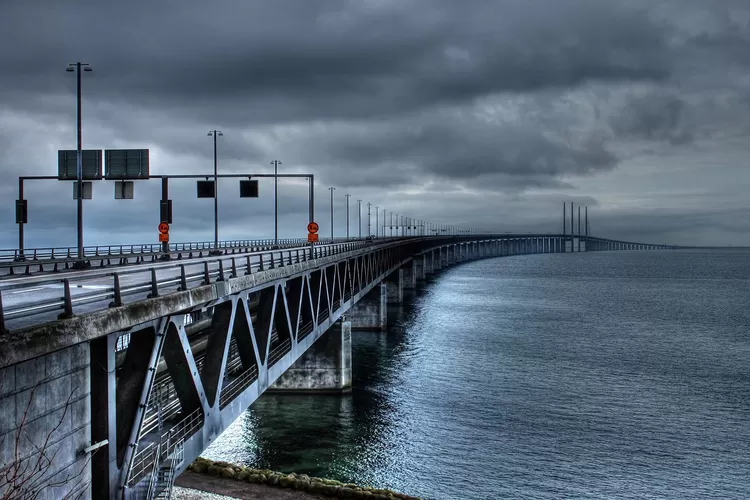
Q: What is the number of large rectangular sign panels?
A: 2